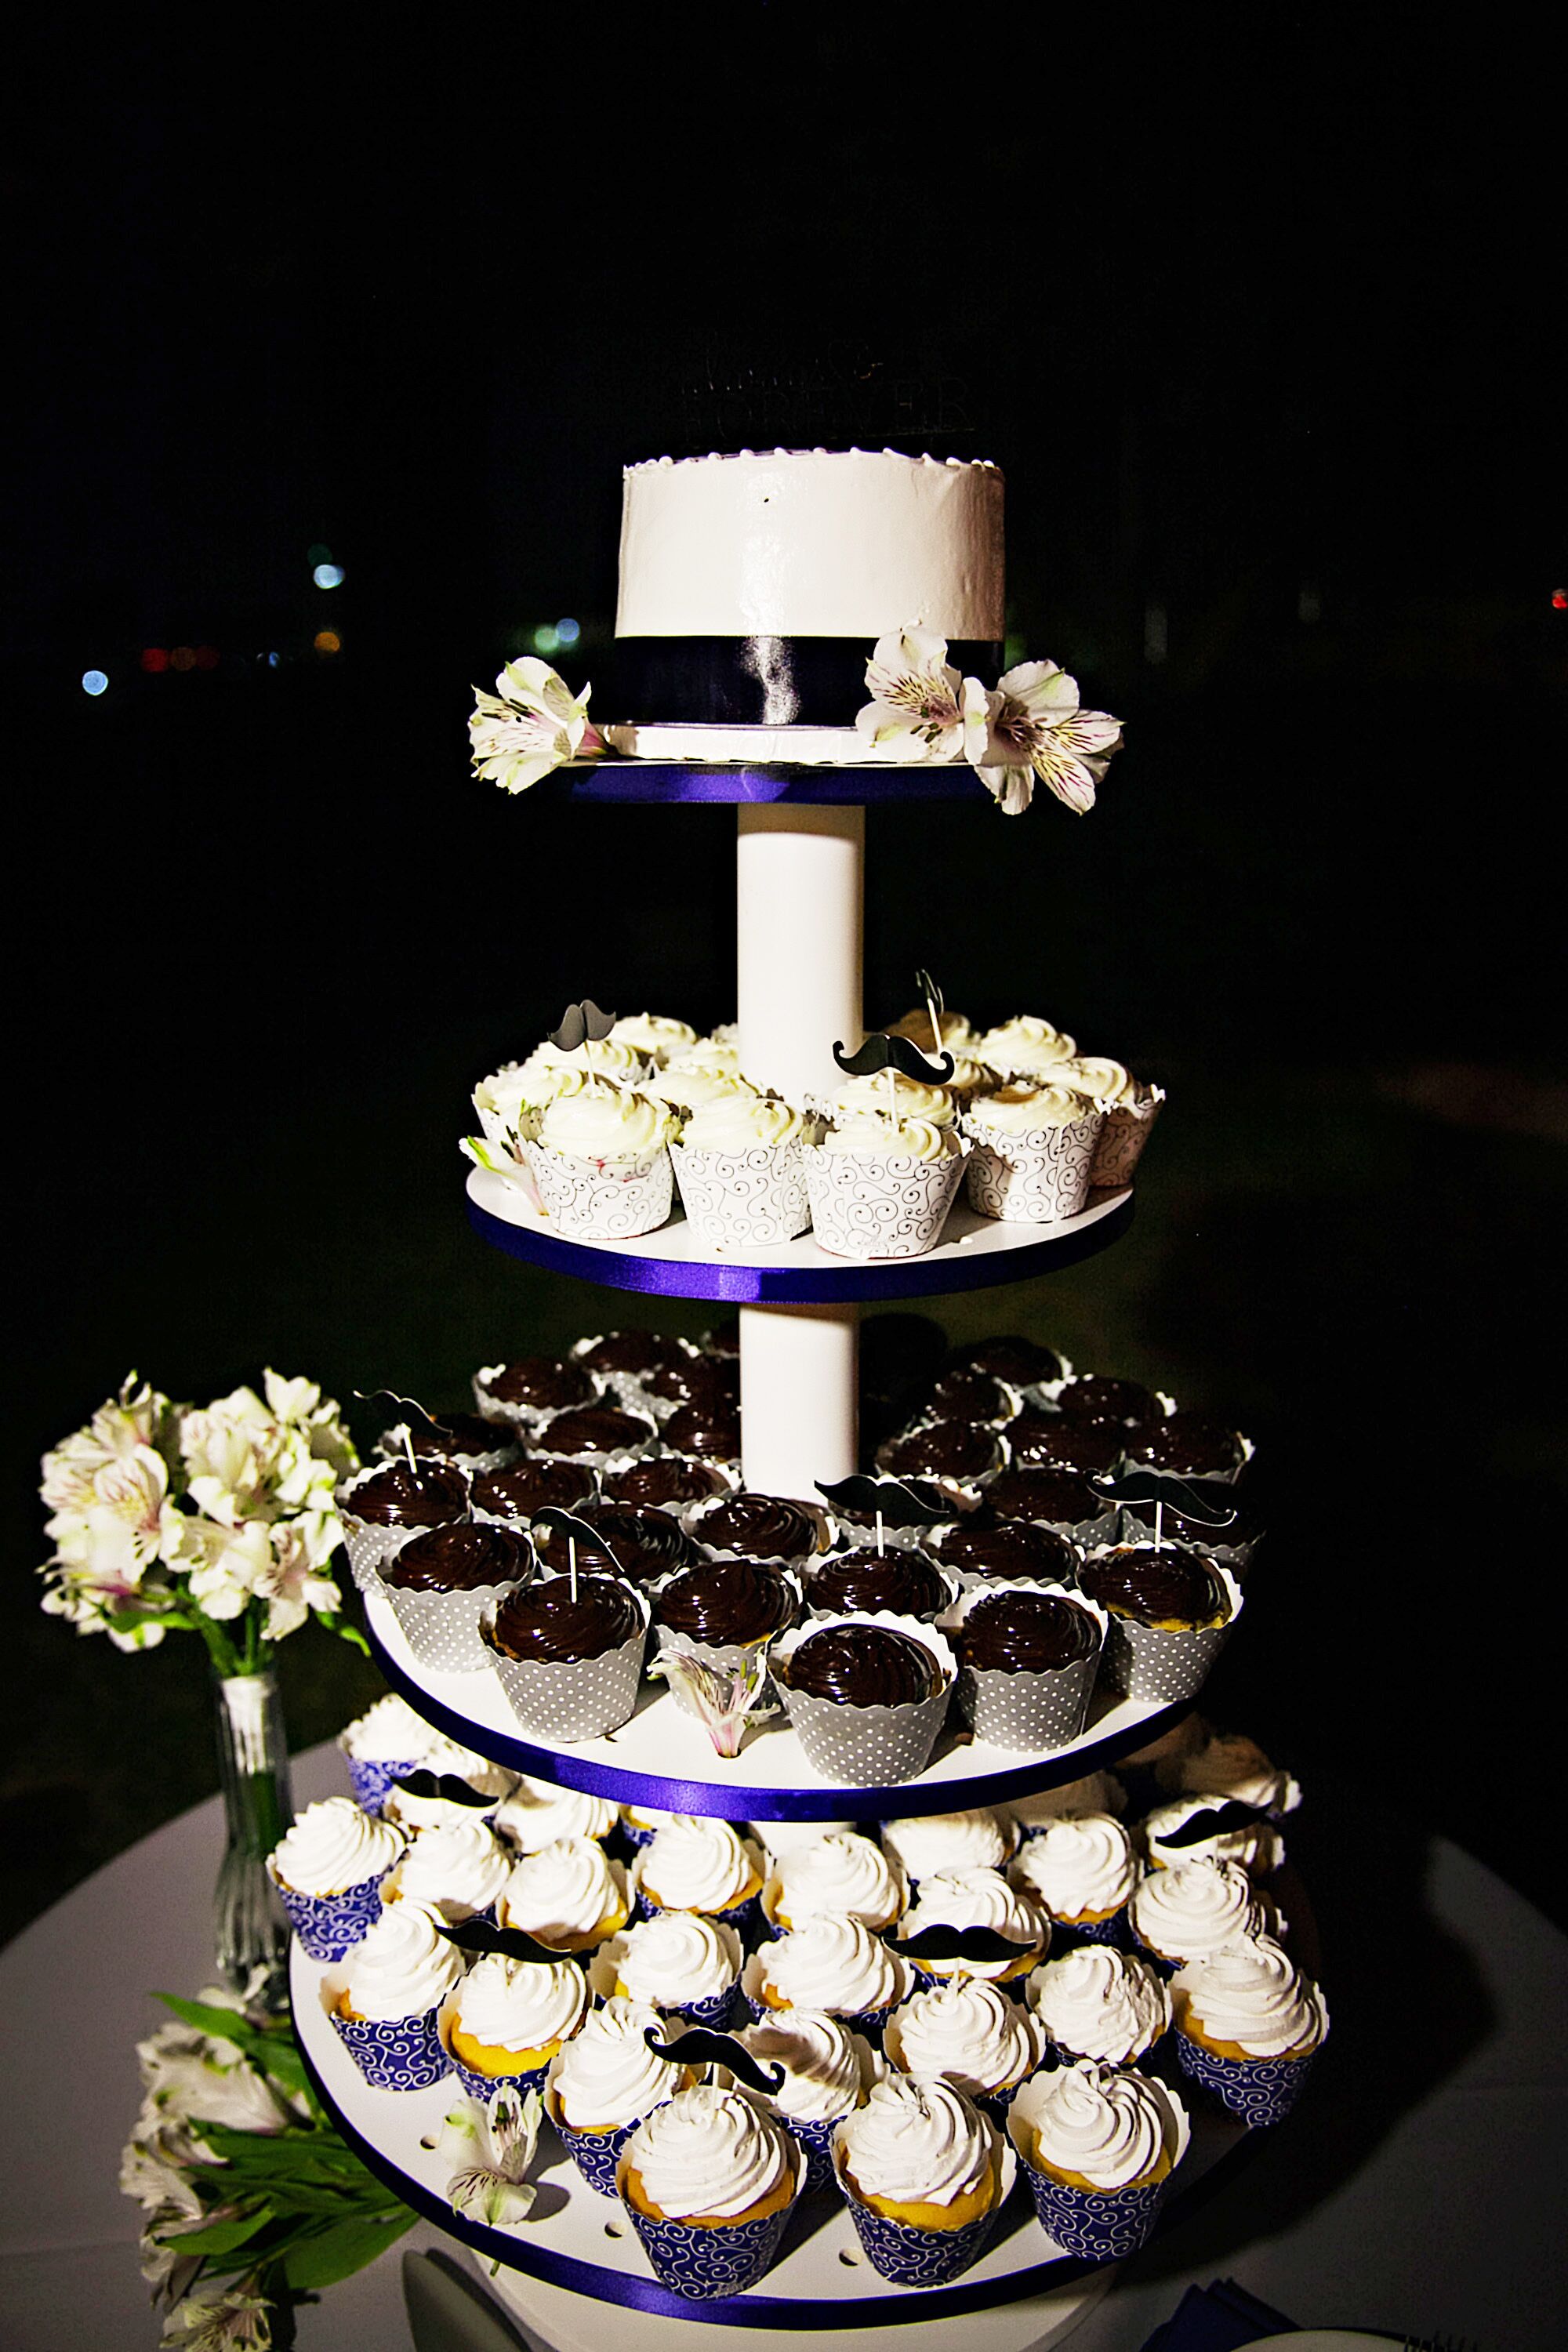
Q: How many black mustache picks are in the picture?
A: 12